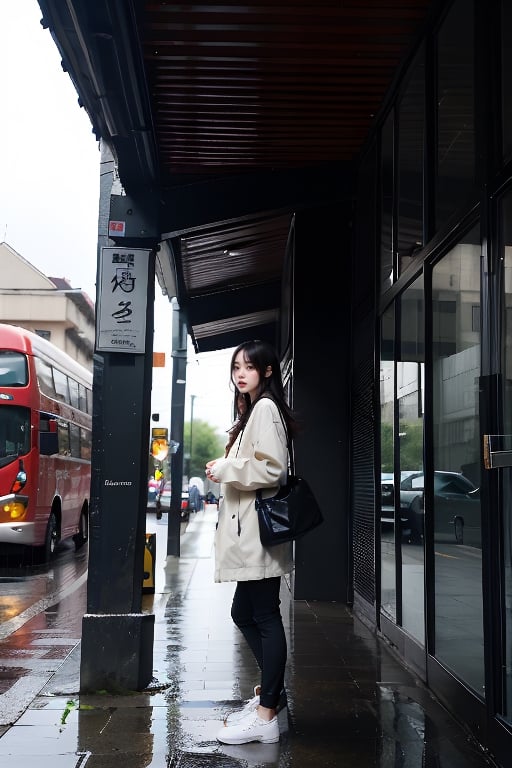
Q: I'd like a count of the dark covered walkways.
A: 1